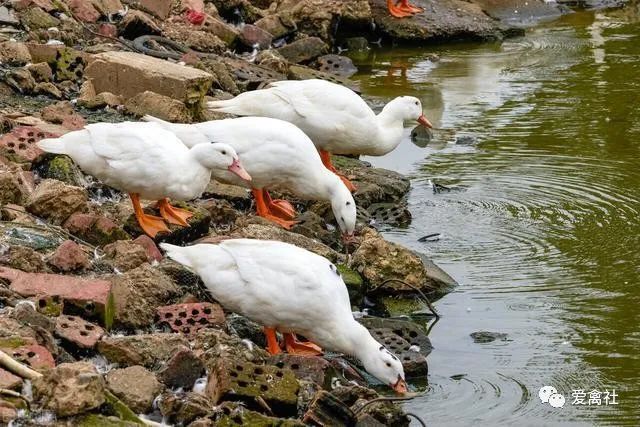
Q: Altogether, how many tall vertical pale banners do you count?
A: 0